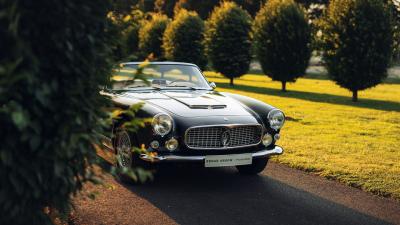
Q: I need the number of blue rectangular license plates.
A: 0